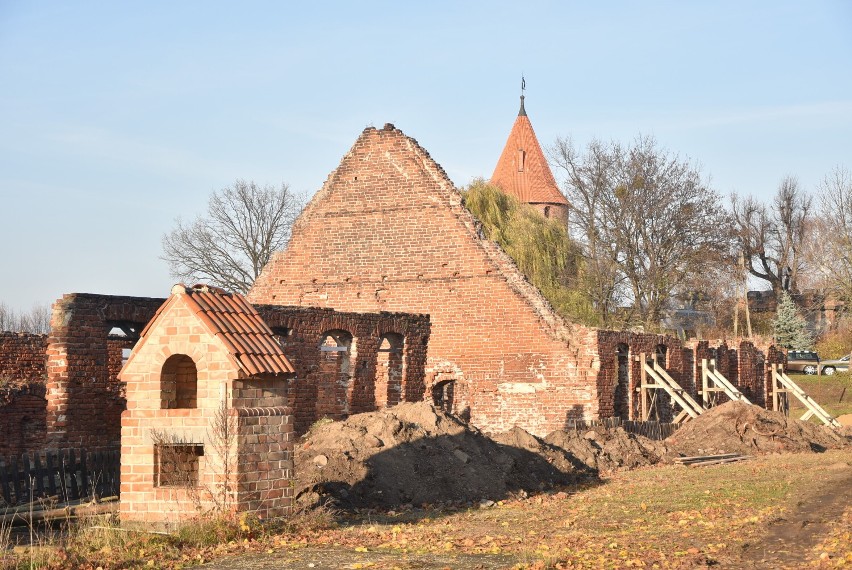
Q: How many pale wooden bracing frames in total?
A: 3